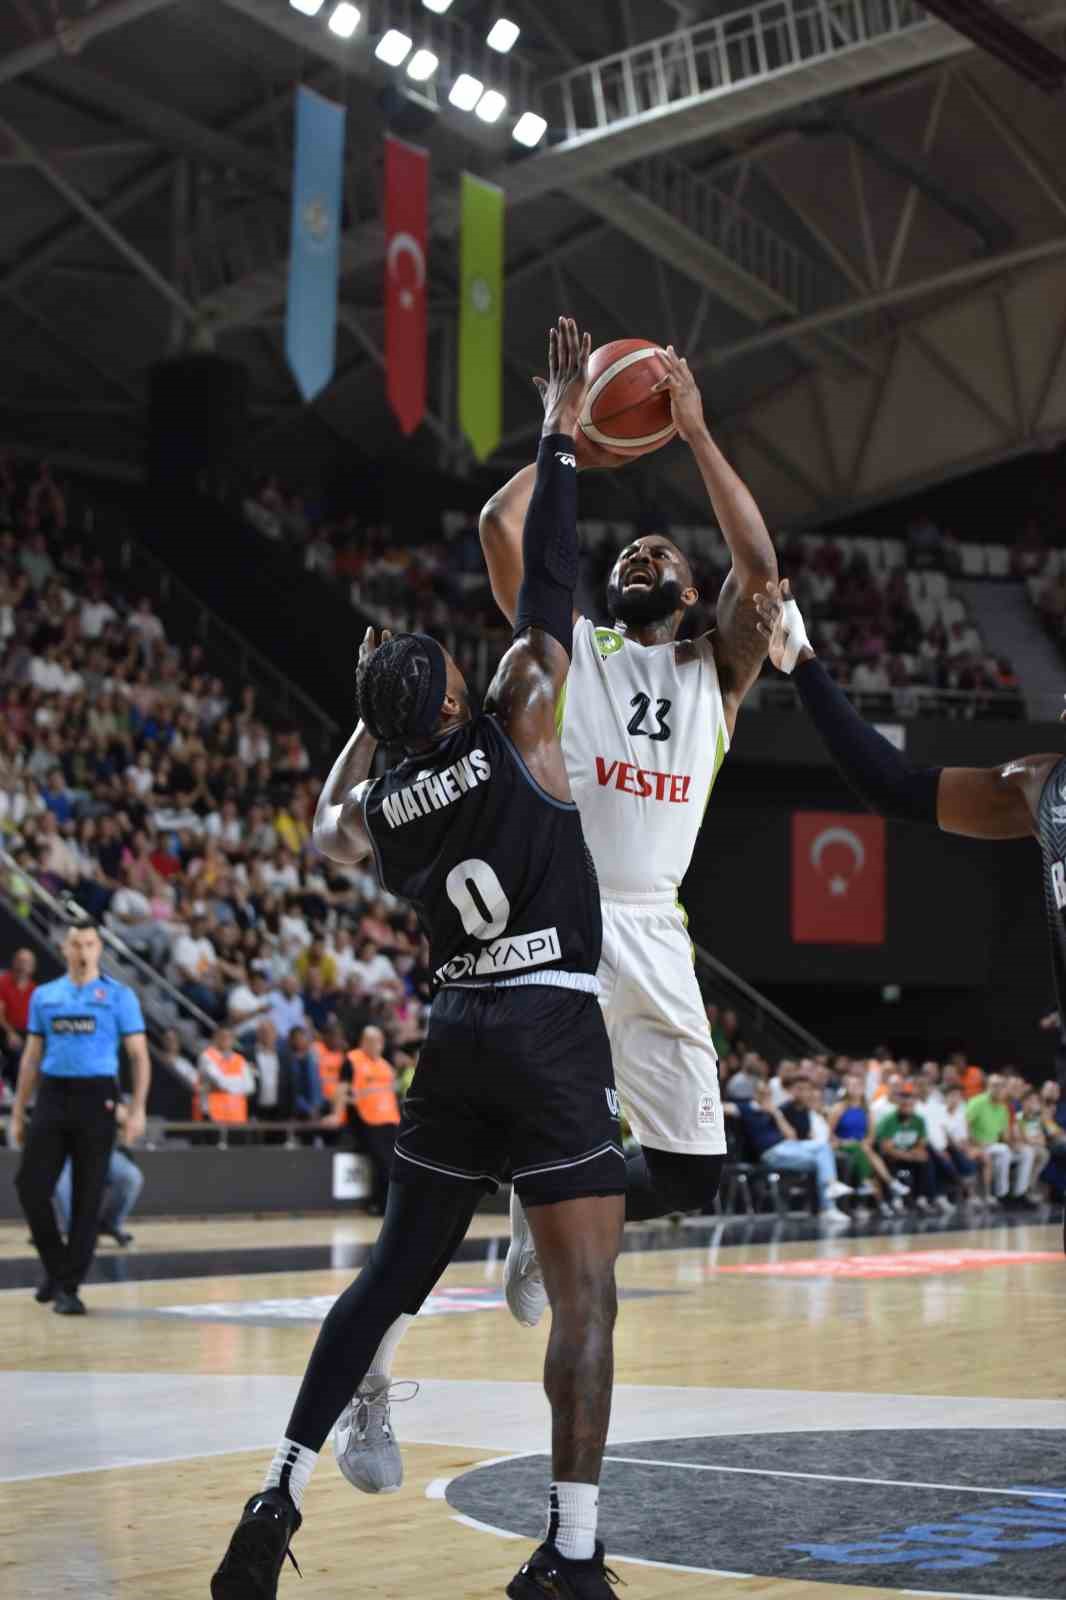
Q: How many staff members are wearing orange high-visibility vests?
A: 3